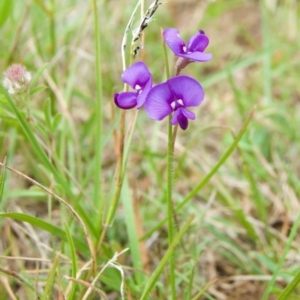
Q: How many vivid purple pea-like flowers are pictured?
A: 3